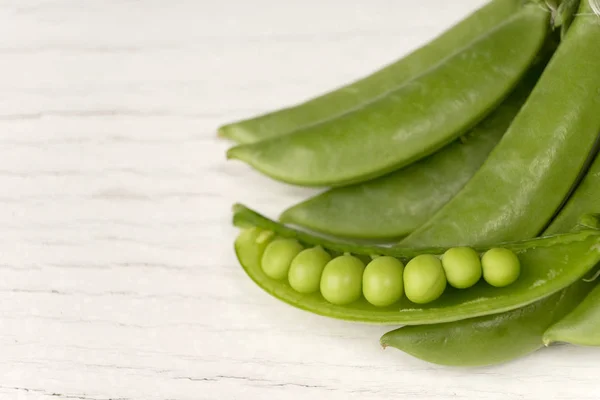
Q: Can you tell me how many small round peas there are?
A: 7